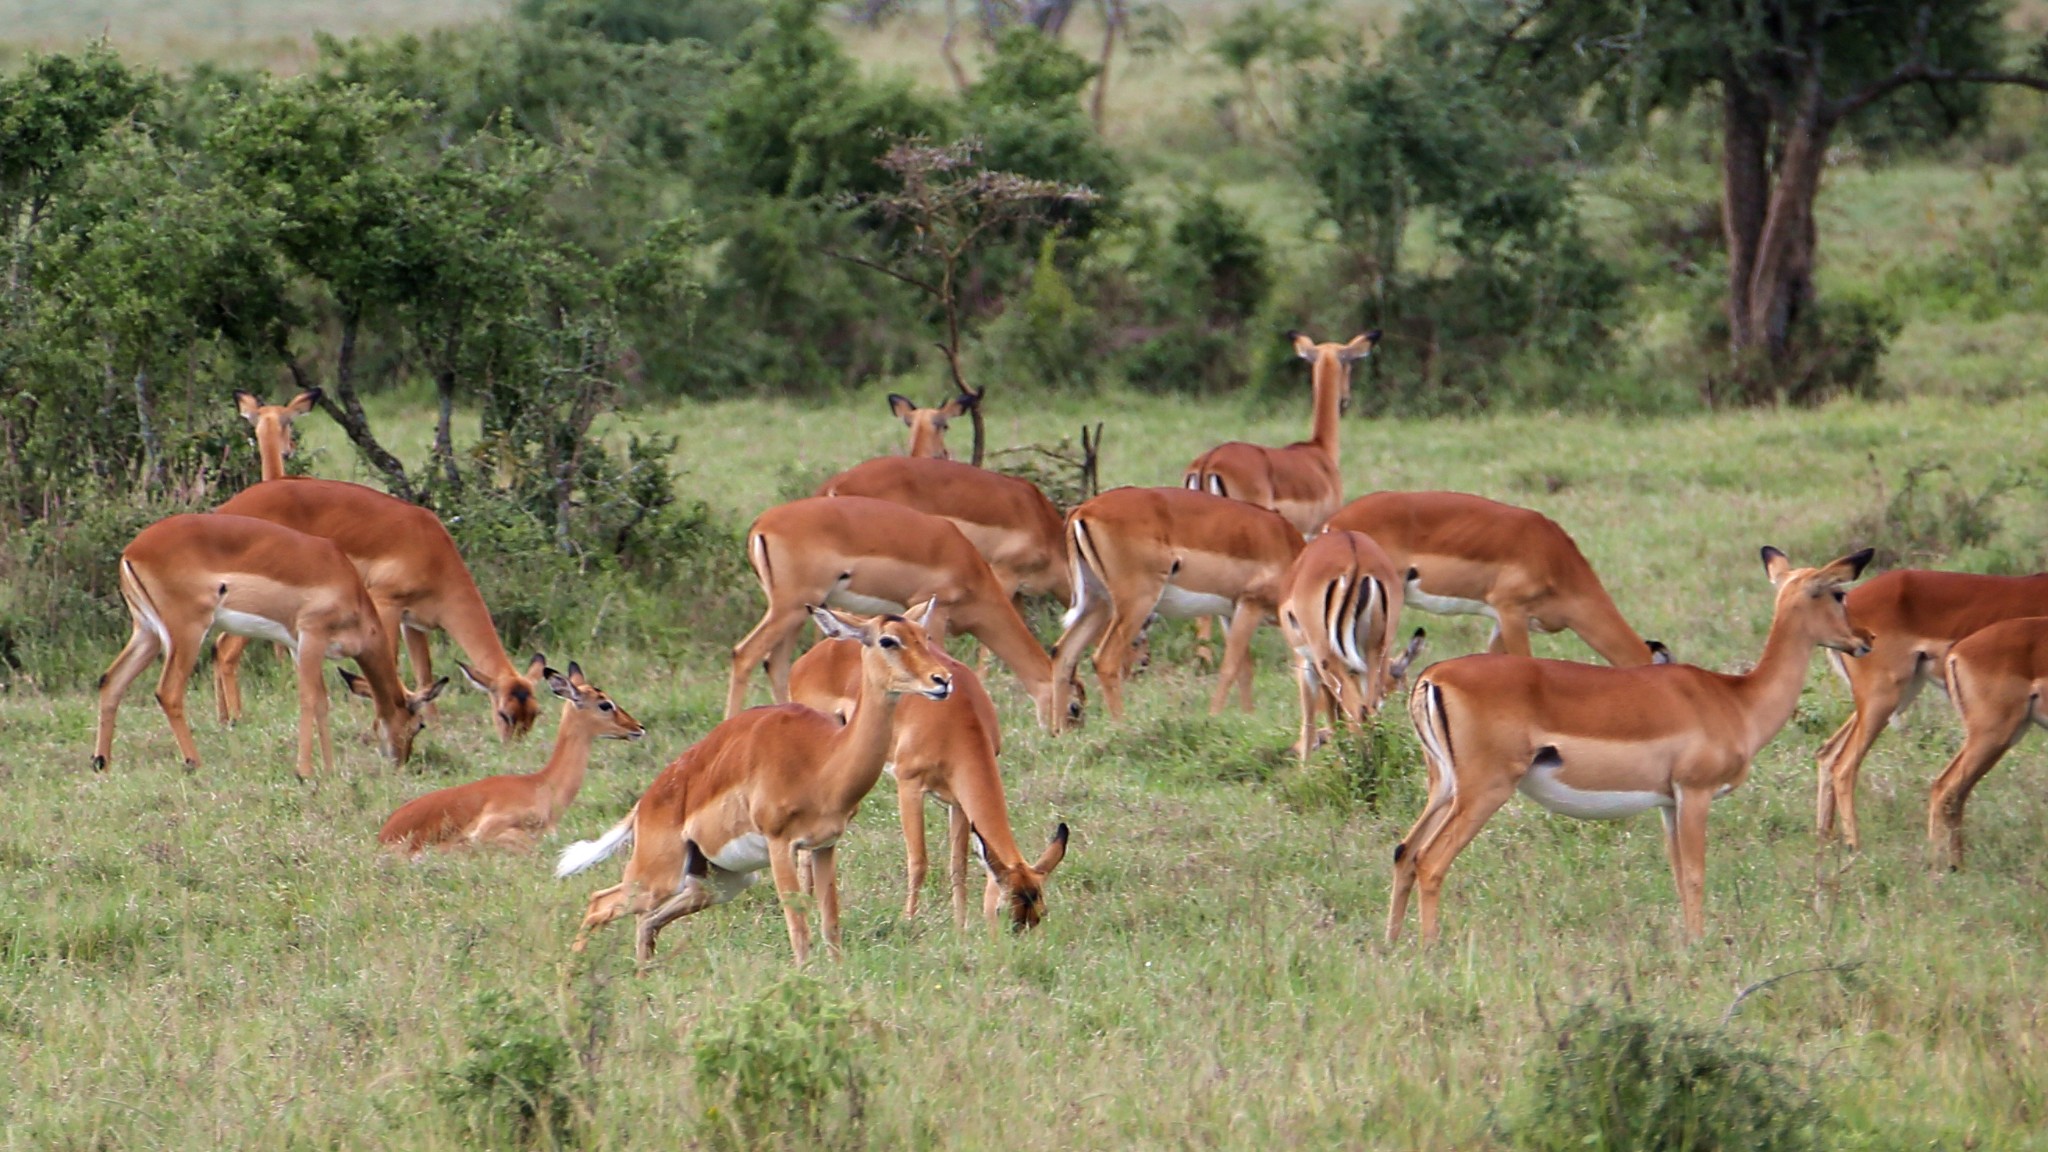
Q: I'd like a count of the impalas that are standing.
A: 15